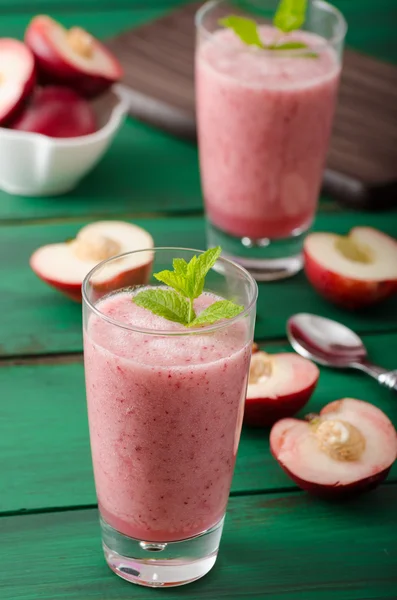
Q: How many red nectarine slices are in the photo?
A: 6